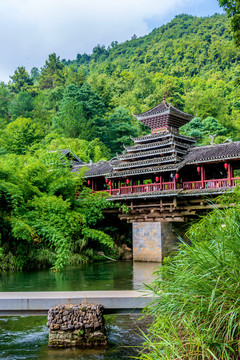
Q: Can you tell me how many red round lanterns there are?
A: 8